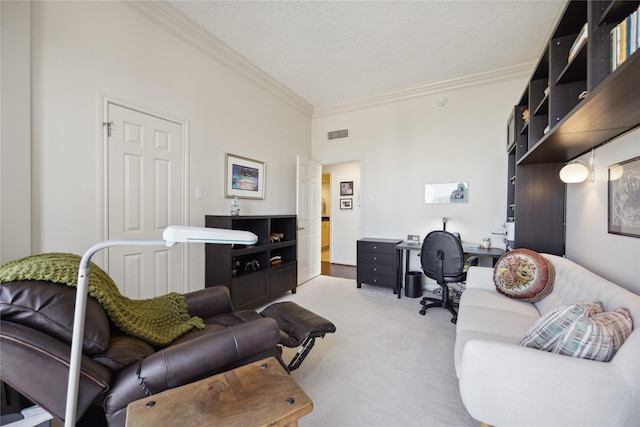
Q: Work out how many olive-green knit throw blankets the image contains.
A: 1